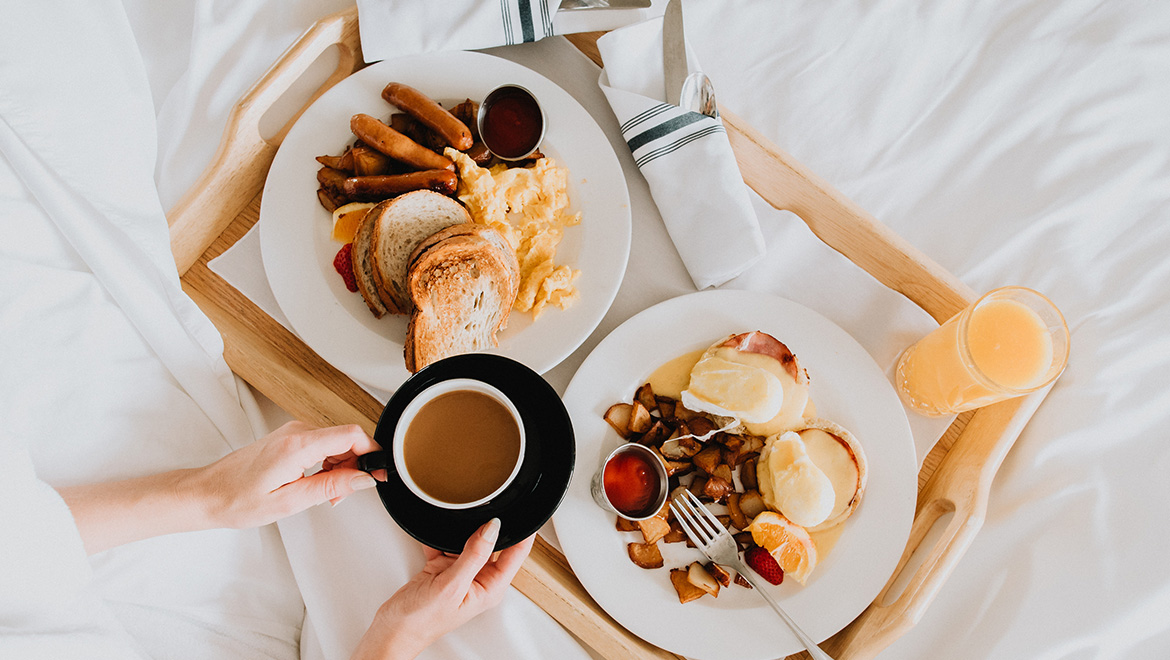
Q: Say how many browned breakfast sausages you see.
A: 3